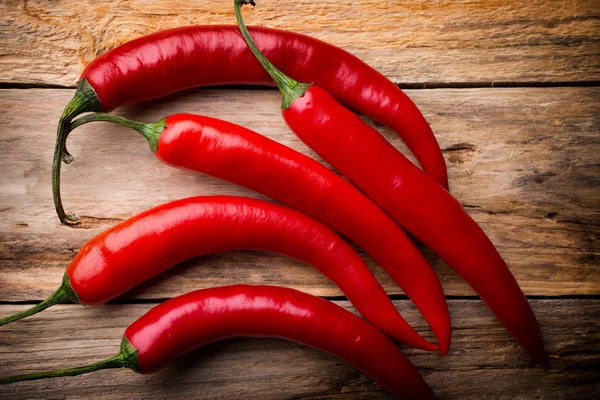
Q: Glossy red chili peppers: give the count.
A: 5